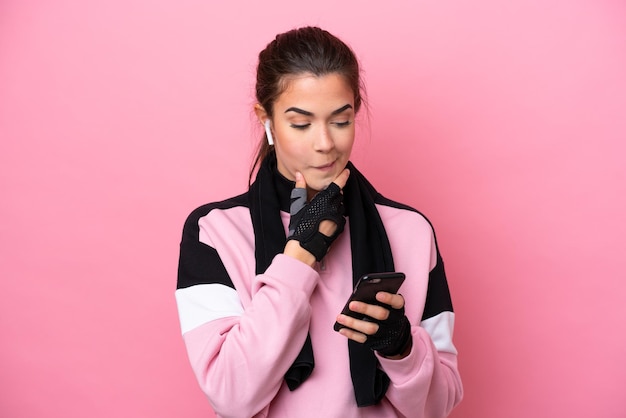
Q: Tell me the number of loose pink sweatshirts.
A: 1